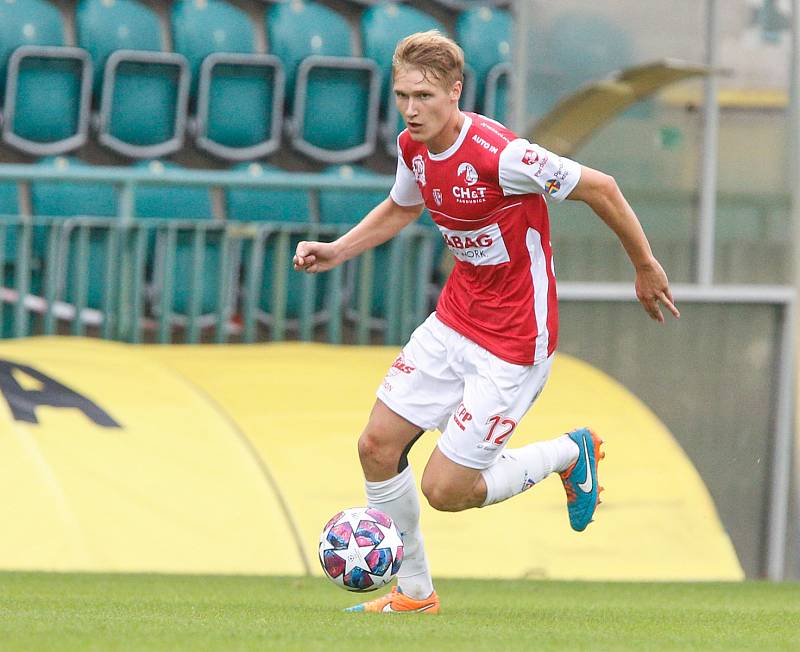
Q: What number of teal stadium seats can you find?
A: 11